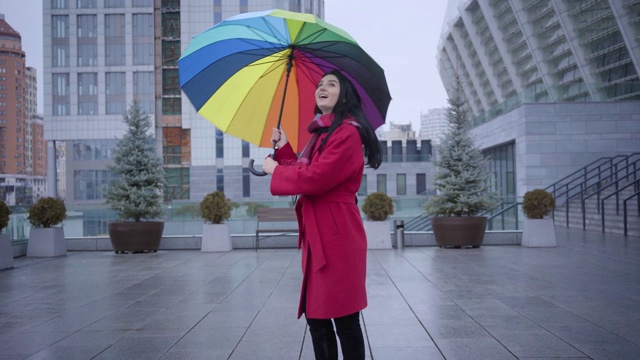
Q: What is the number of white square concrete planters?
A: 5